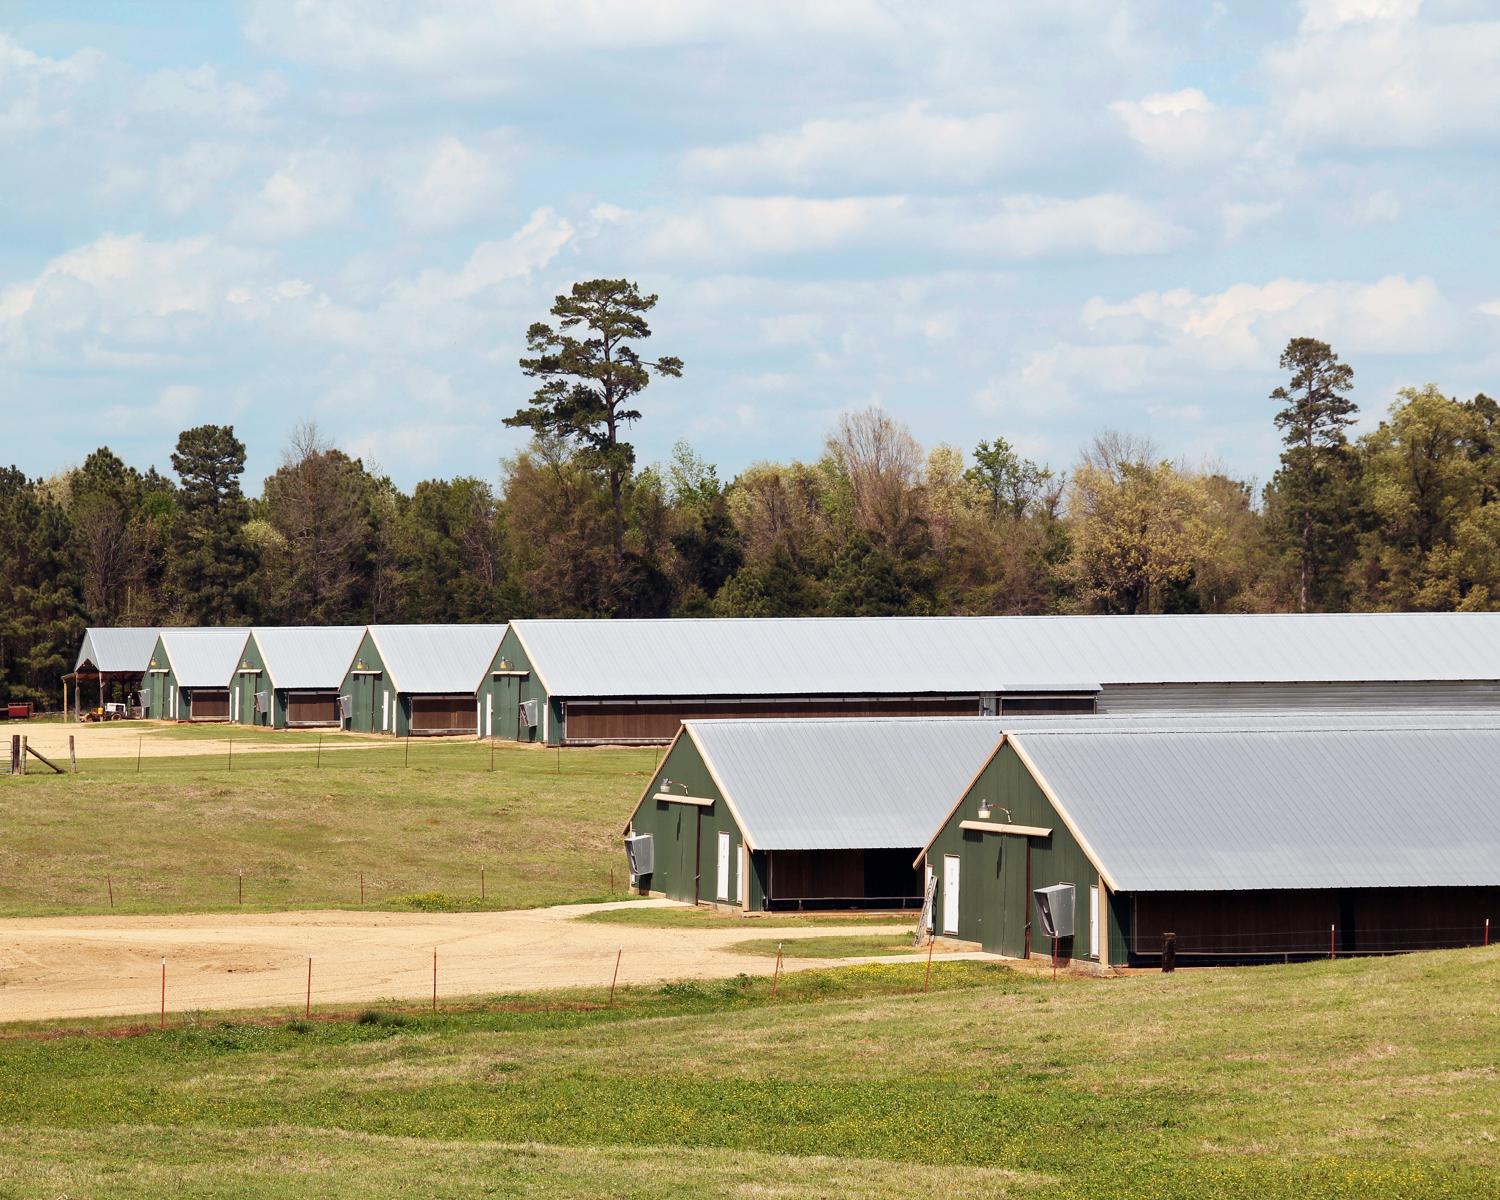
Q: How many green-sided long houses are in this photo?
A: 6